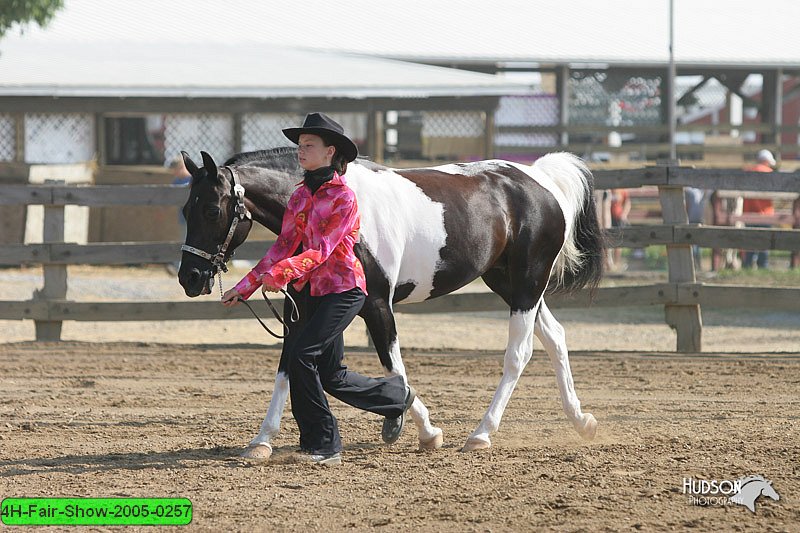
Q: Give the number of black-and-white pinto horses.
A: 1